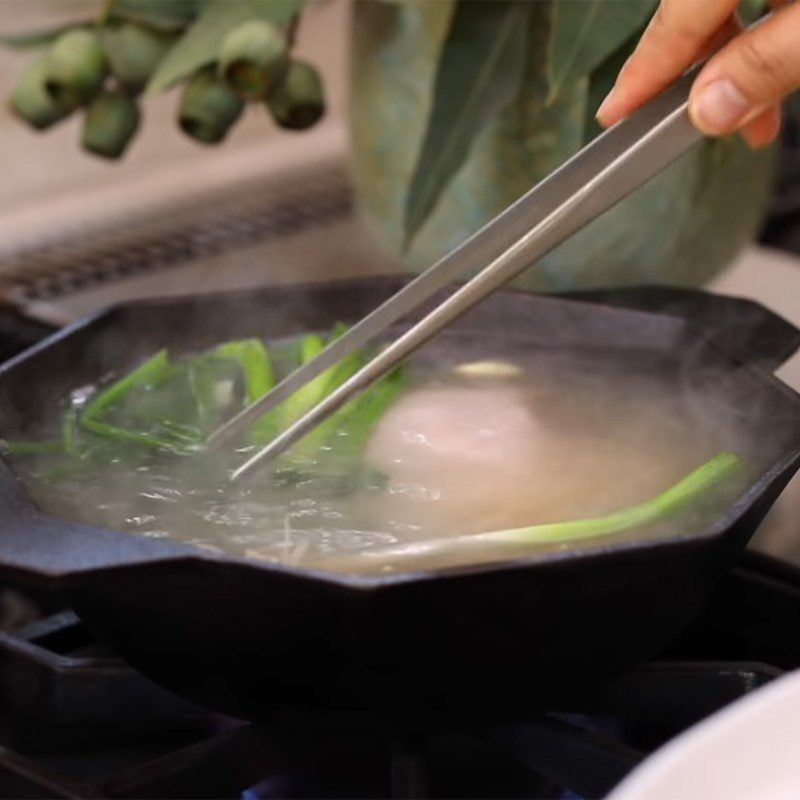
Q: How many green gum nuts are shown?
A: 7